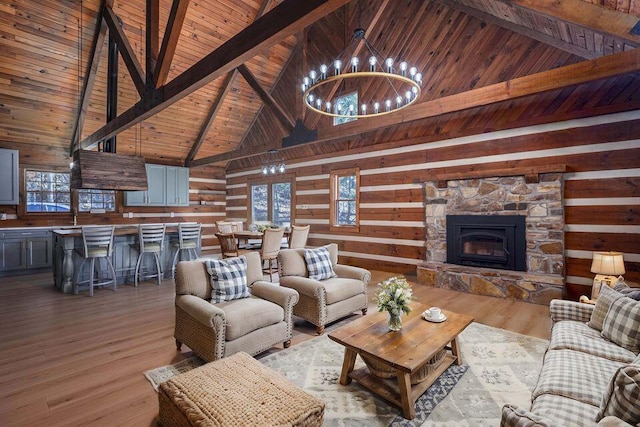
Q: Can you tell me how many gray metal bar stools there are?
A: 3